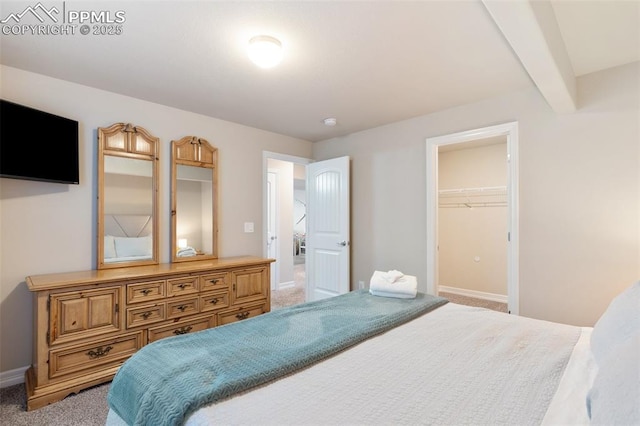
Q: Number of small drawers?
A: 6